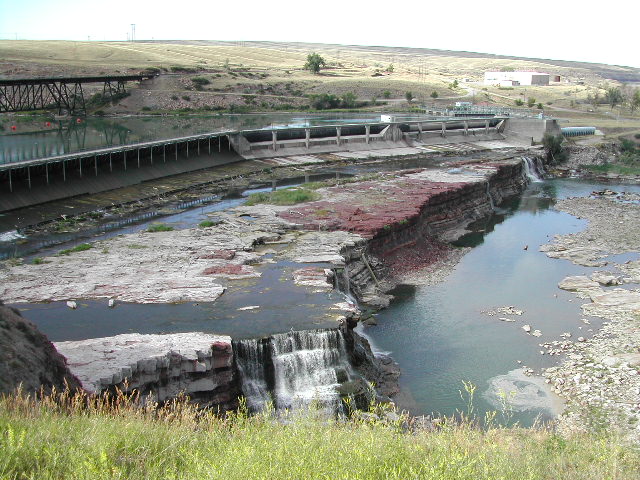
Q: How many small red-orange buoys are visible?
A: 3